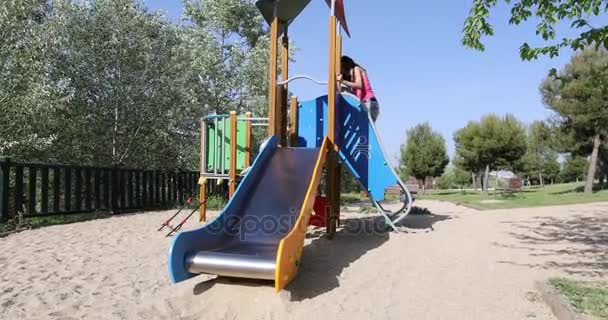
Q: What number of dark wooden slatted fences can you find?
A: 1